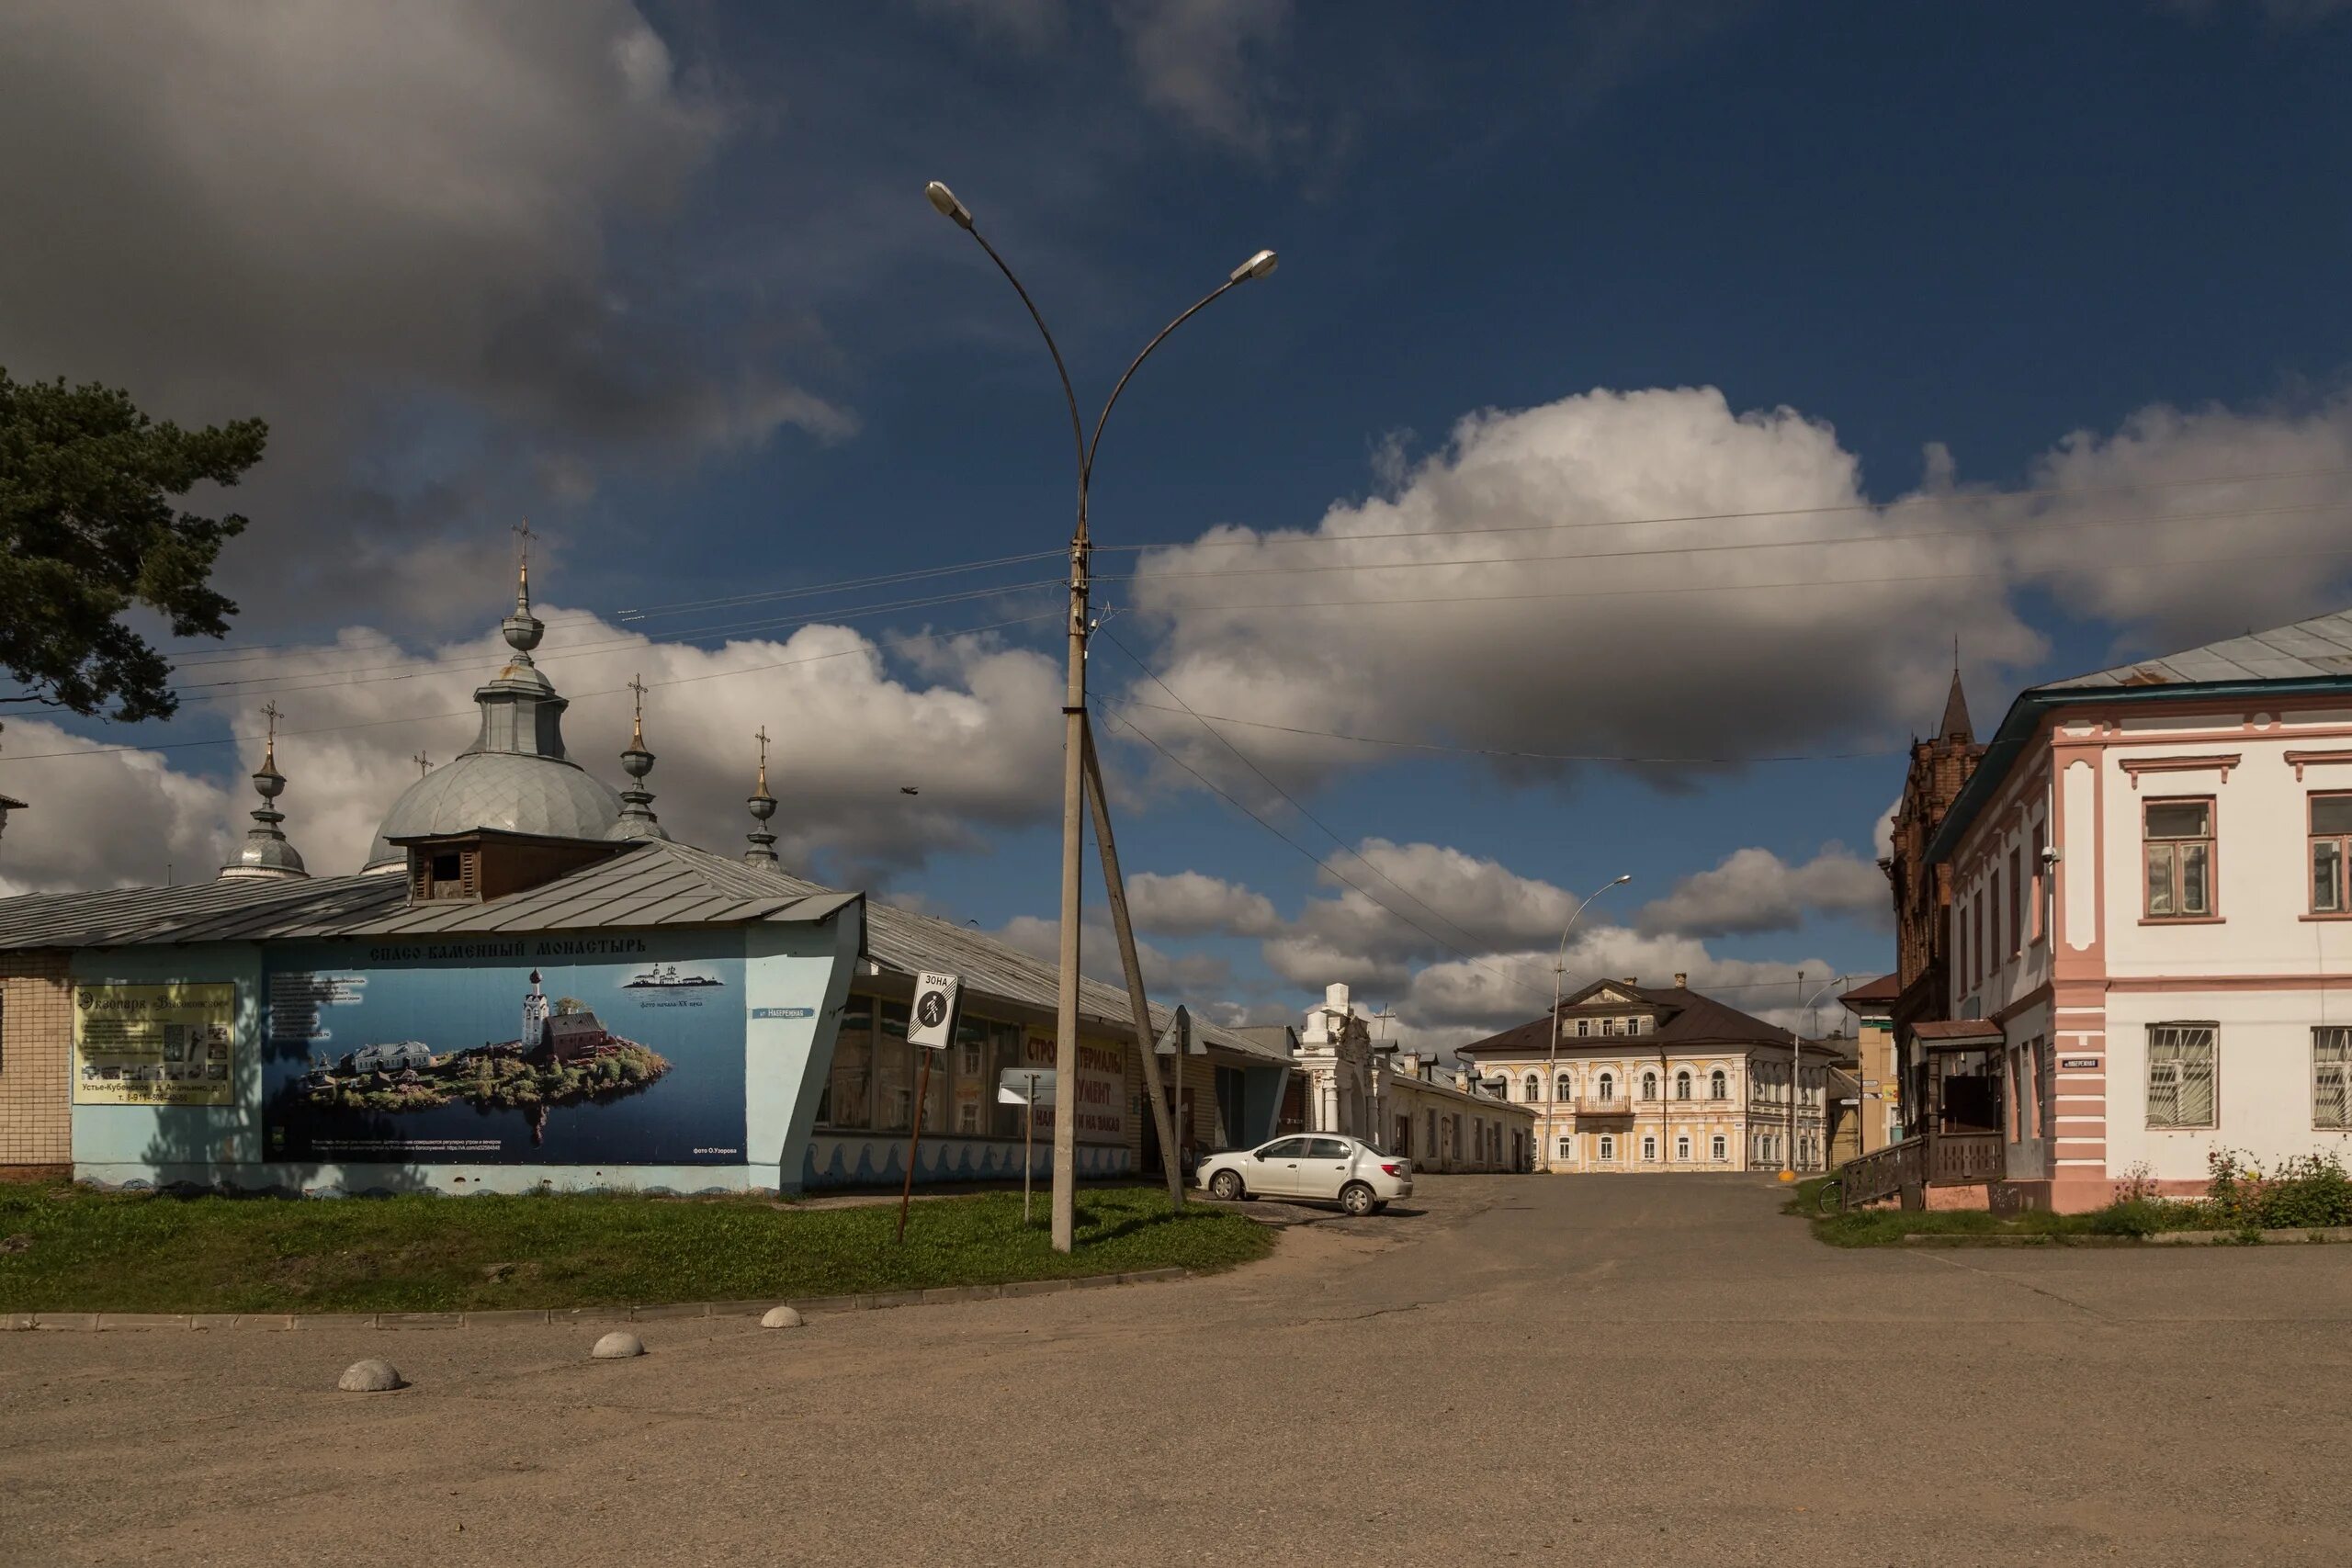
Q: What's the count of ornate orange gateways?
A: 0